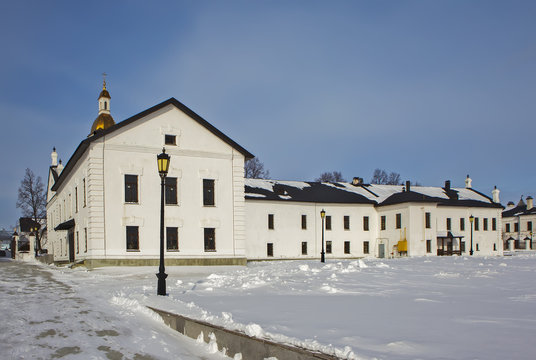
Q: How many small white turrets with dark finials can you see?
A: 4